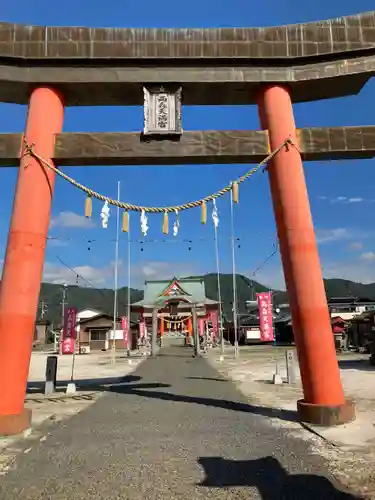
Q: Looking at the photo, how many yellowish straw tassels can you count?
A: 5